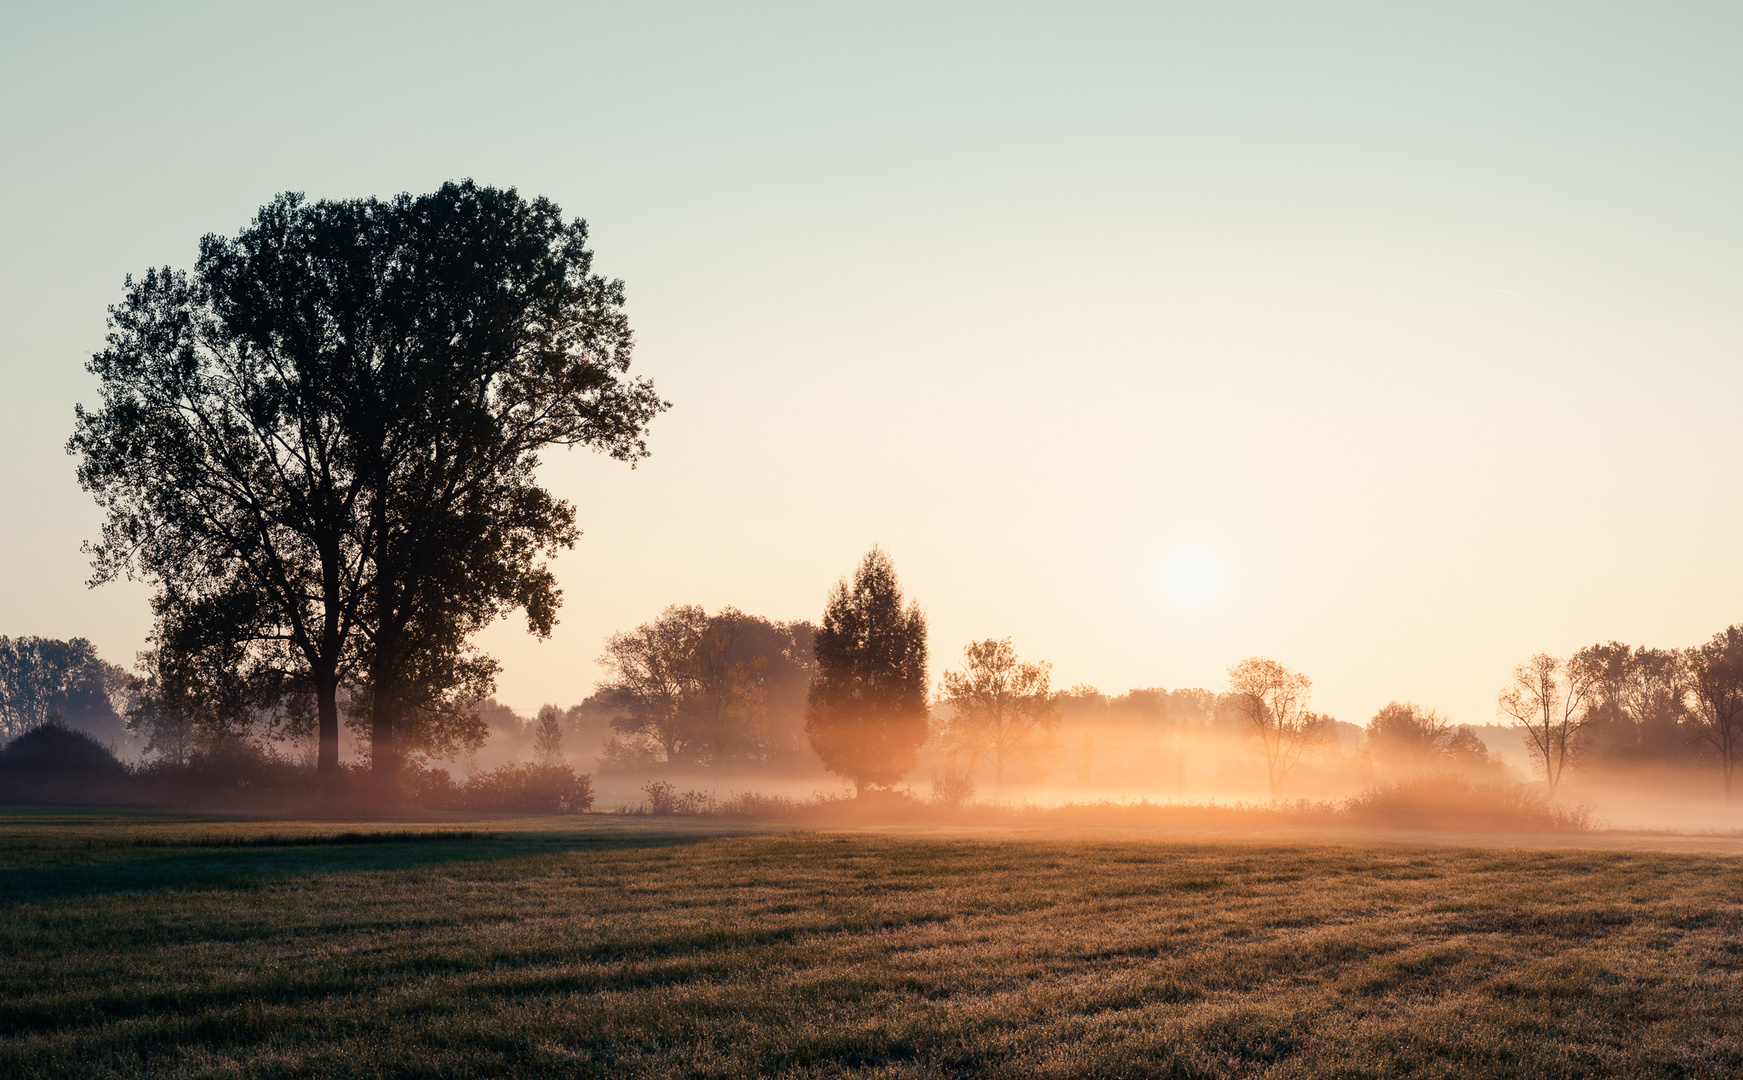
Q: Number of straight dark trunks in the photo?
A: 2